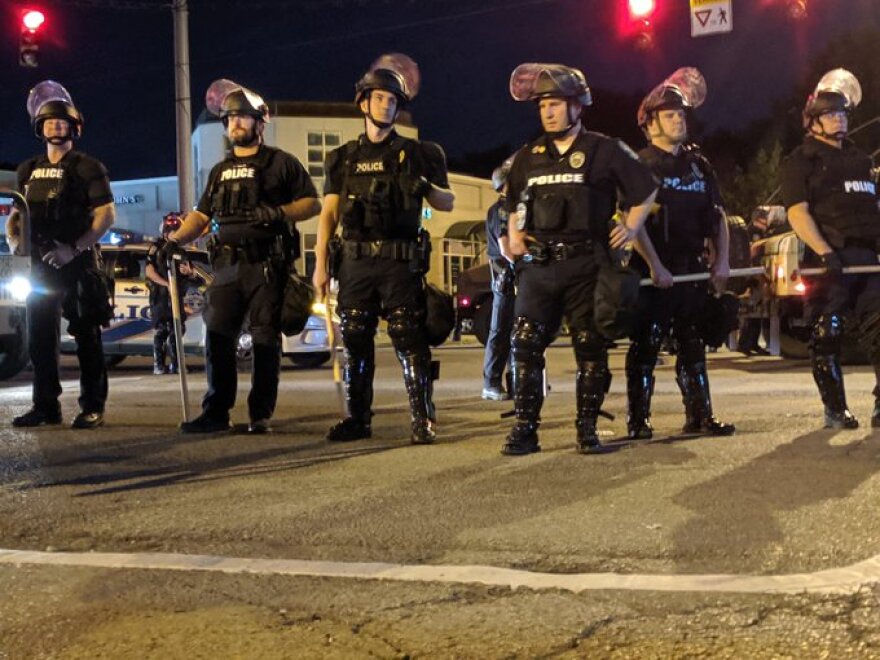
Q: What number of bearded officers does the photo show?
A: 1